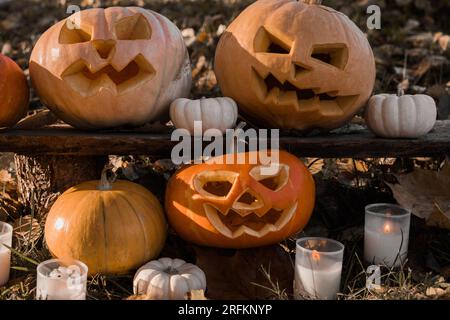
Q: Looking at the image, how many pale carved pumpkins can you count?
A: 2